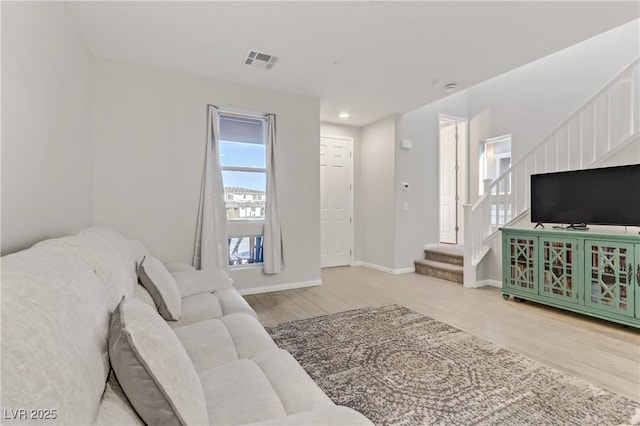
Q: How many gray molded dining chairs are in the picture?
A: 0